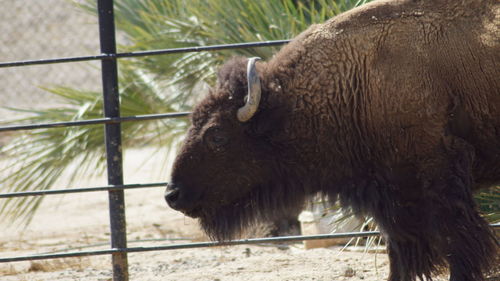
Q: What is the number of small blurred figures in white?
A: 0